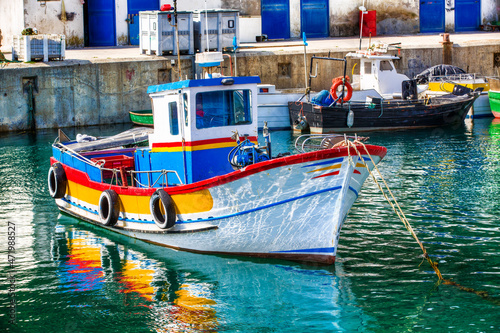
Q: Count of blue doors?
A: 6